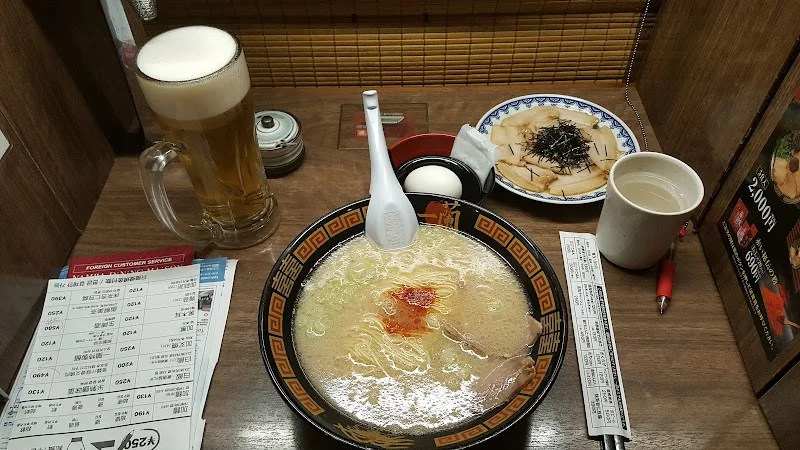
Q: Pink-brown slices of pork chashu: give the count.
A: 2